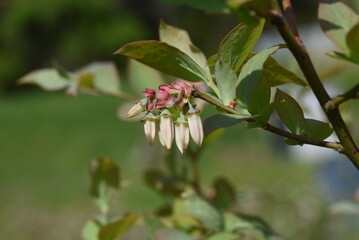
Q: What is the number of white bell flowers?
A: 5